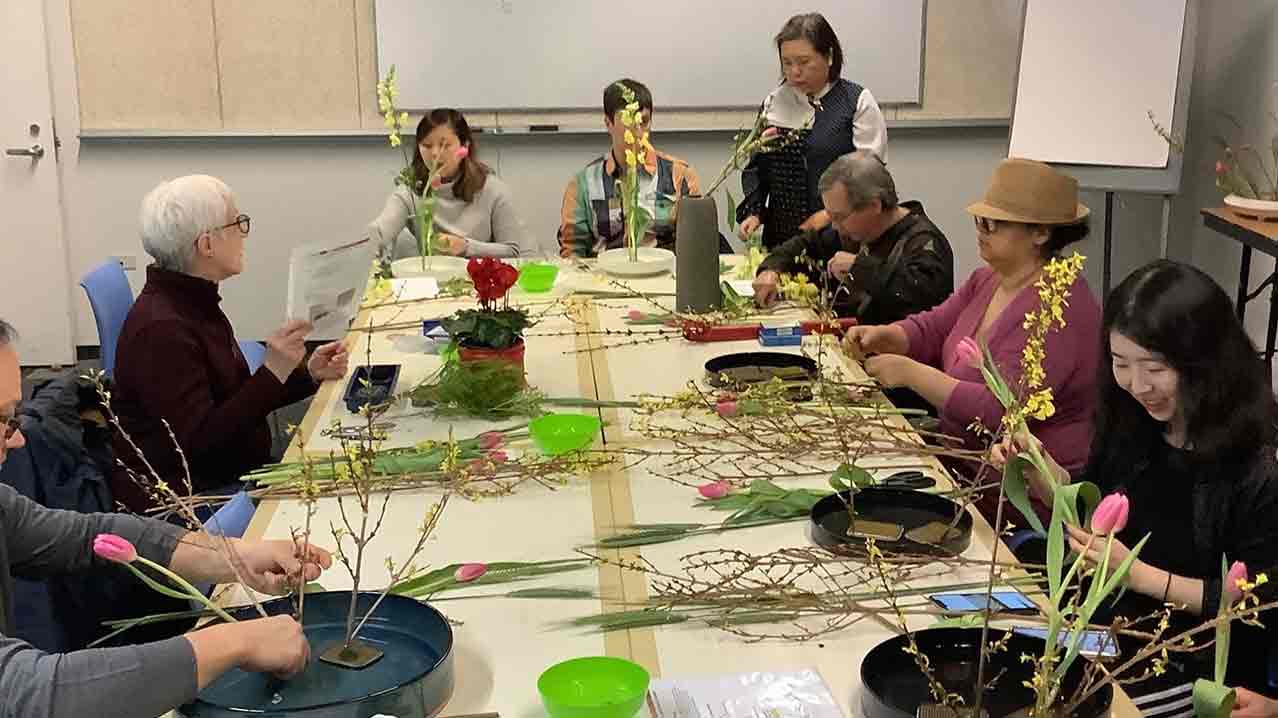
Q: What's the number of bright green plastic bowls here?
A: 3